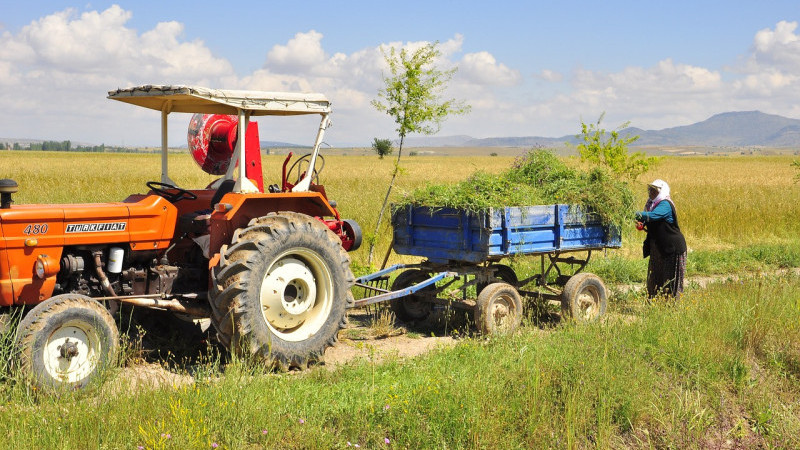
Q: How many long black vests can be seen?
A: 1